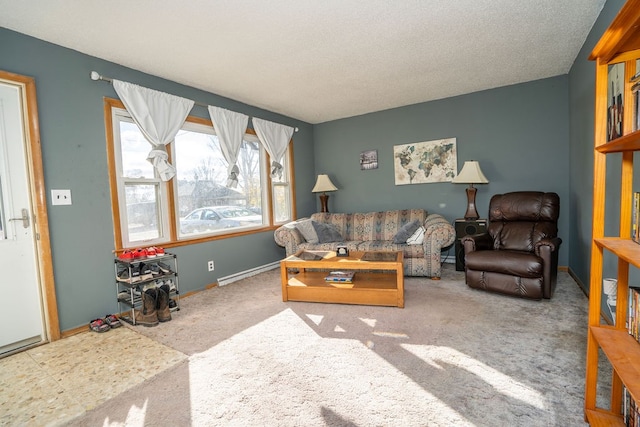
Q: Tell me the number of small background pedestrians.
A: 0